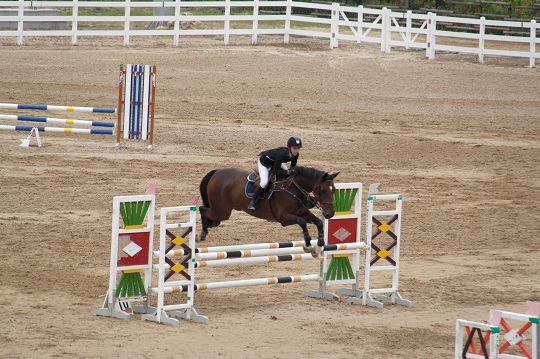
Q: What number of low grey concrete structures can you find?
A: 1